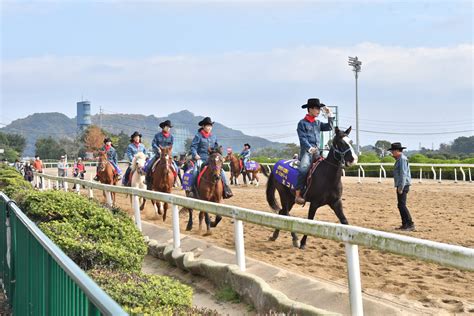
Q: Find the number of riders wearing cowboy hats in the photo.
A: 6